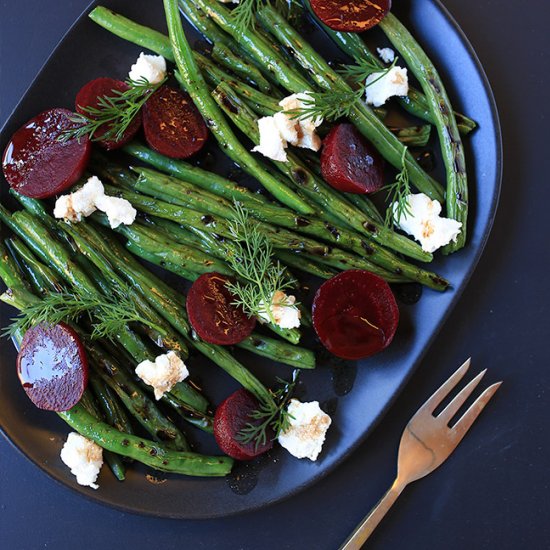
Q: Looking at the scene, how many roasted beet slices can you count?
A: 9